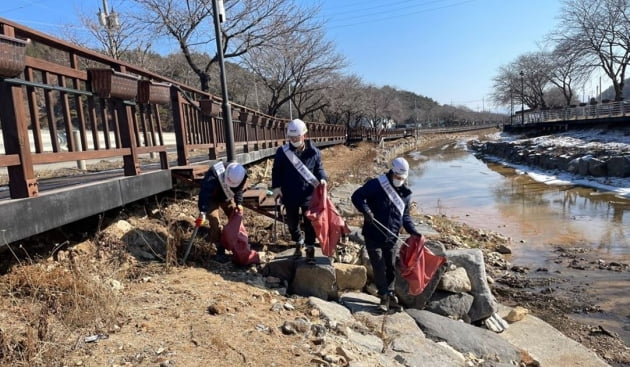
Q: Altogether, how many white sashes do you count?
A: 3